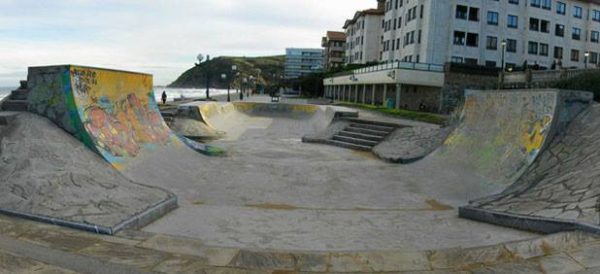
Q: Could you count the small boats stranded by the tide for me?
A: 0